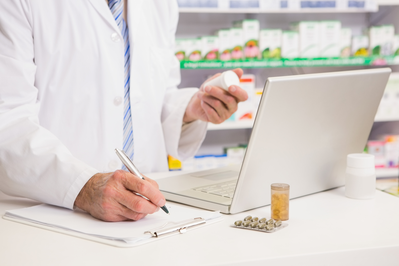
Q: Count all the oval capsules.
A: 10